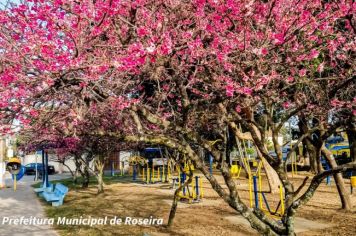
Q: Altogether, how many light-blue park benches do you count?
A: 2